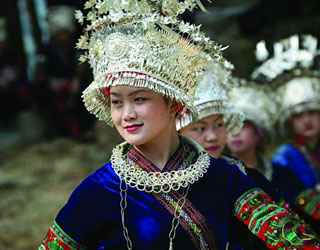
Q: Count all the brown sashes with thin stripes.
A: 1